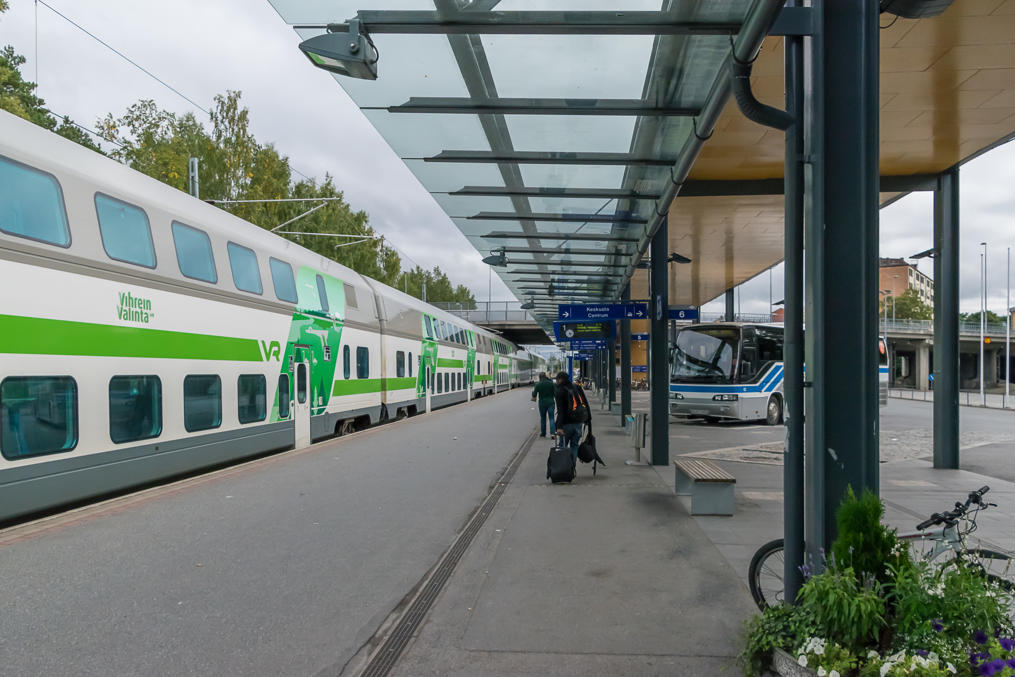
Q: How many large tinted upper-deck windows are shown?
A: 5